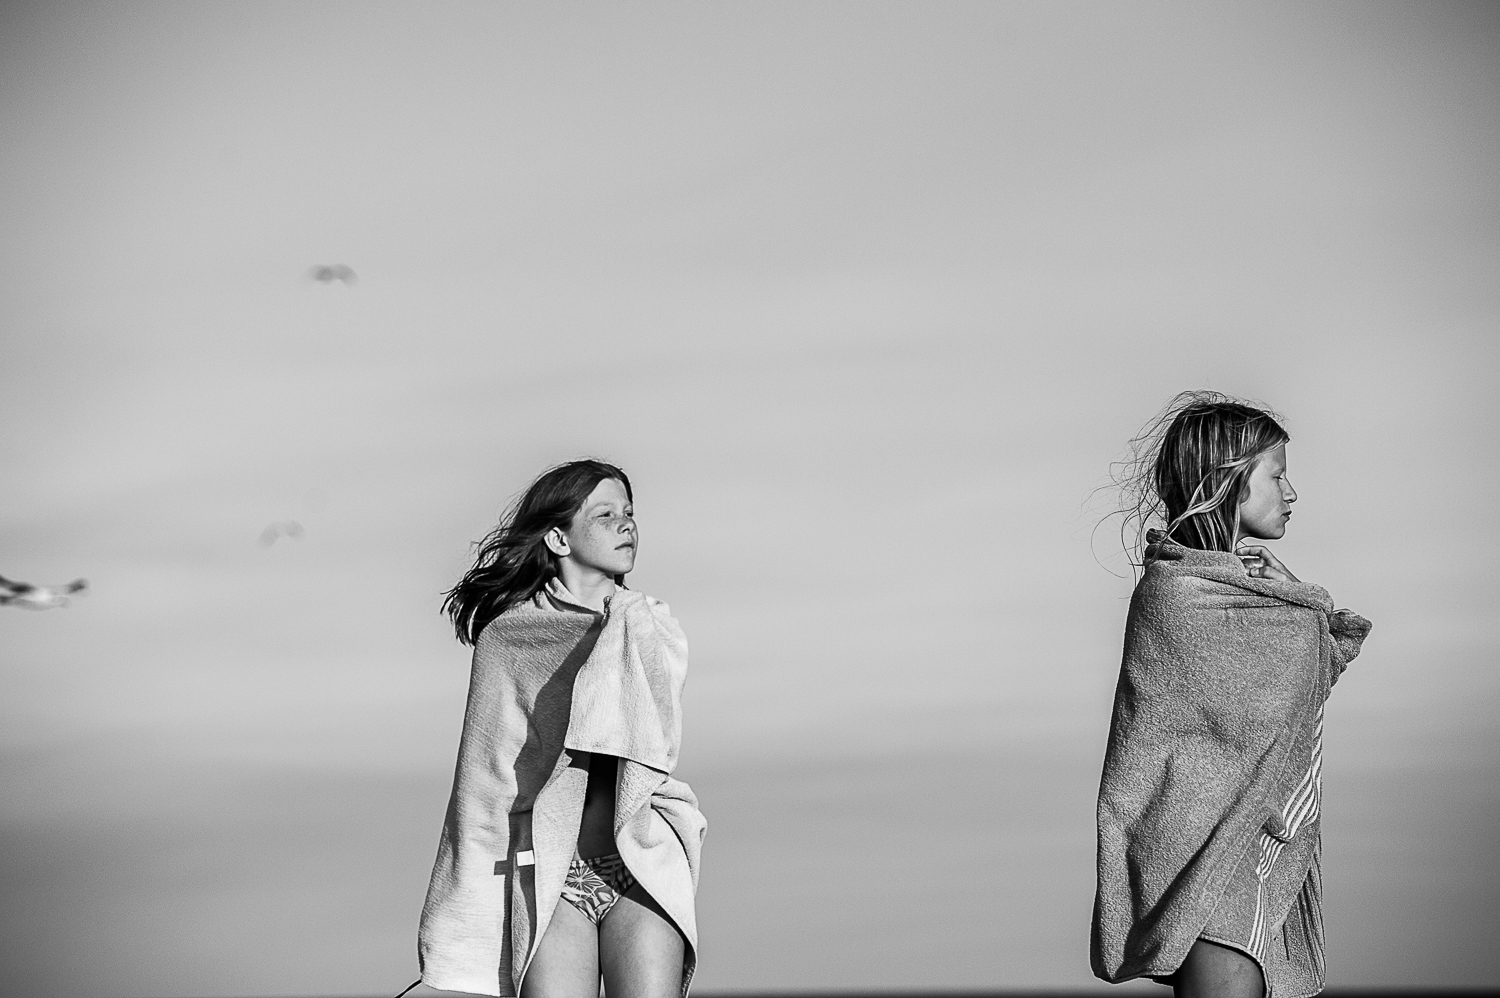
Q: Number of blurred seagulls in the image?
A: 3